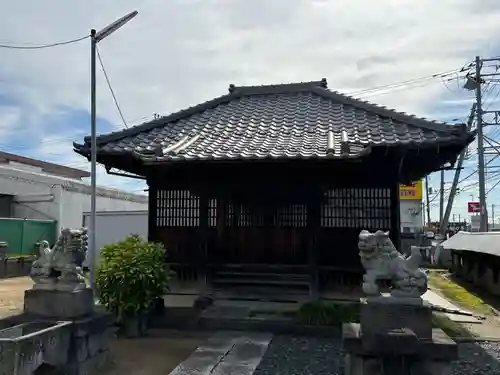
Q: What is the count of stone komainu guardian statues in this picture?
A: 2